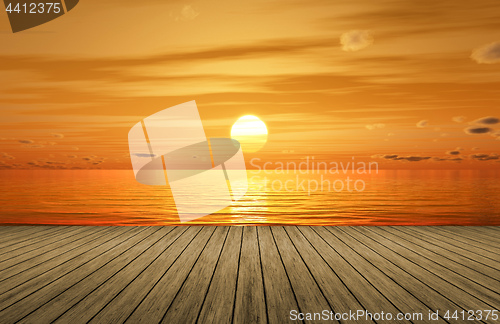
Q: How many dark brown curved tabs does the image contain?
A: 2